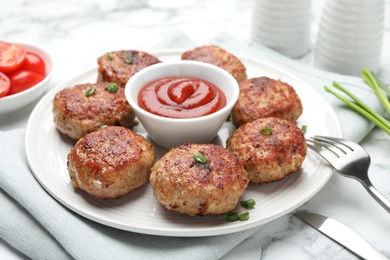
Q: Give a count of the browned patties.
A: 7